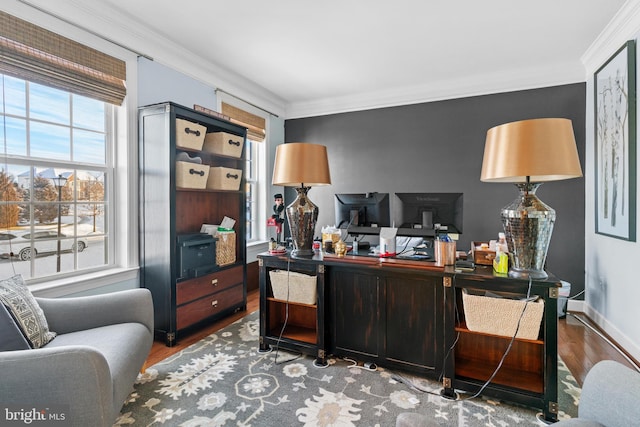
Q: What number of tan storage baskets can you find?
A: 7